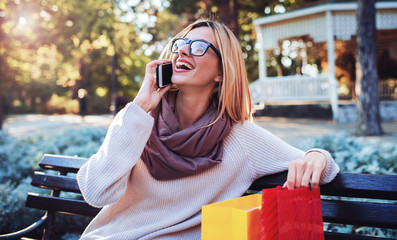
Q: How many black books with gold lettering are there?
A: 0